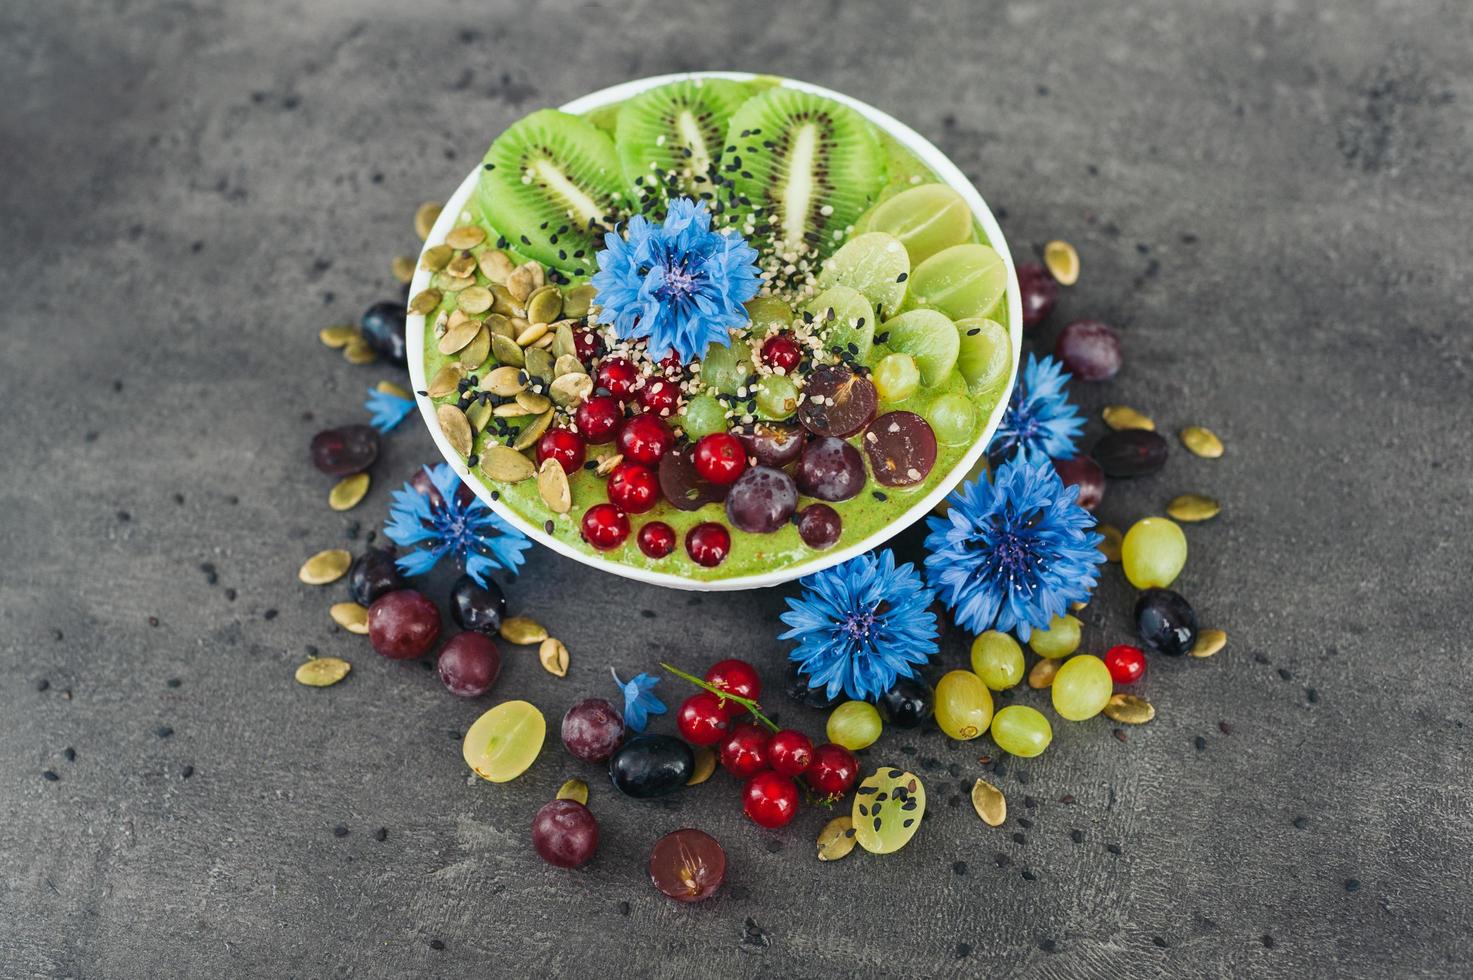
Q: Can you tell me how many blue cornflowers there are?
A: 5